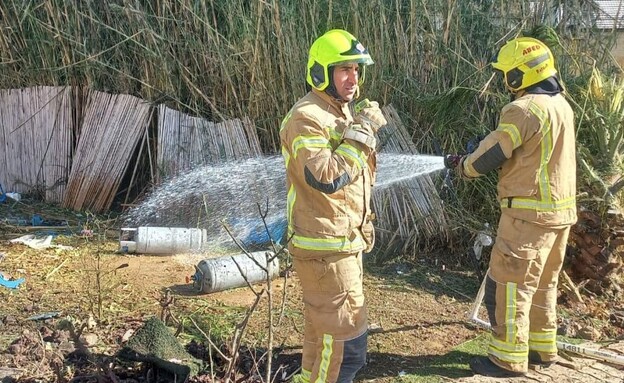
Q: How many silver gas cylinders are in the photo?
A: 2